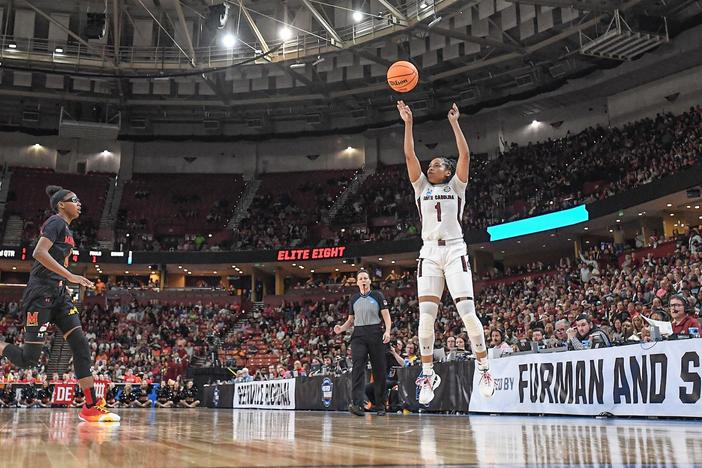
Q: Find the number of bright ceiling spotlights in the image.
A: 3